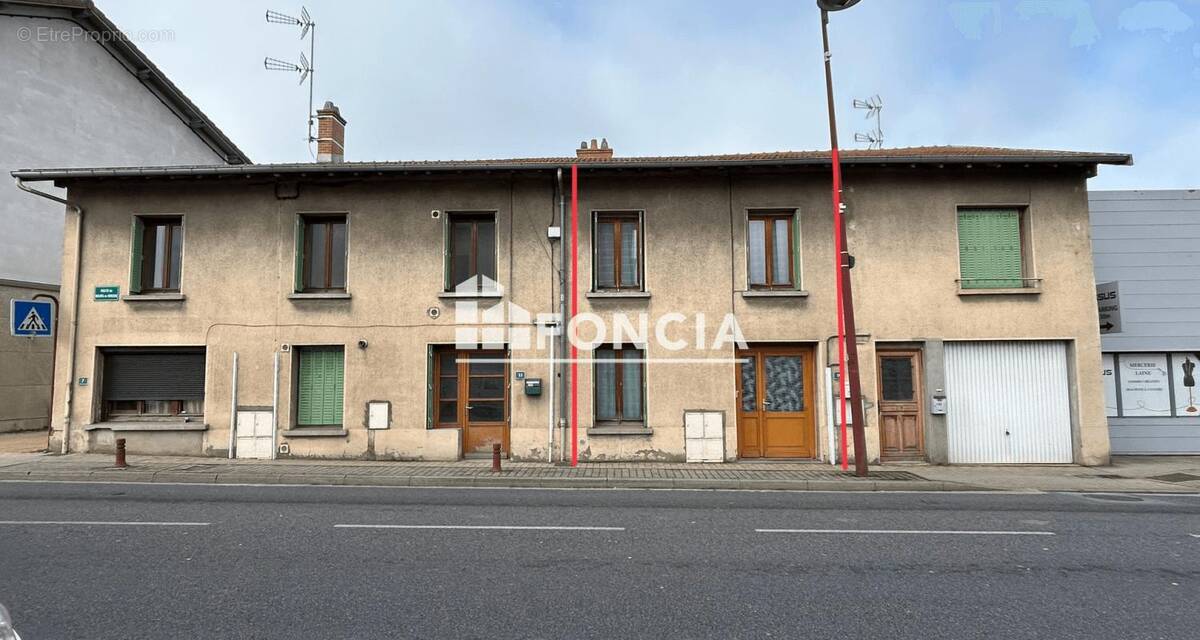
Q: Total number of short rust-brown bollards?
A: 2